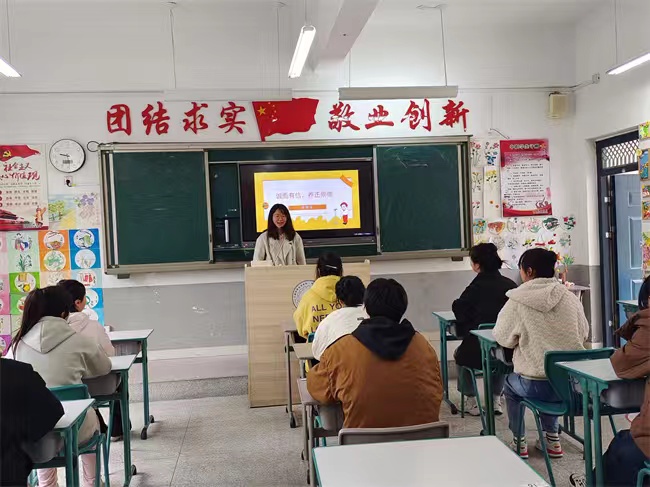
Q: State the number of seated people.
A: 9